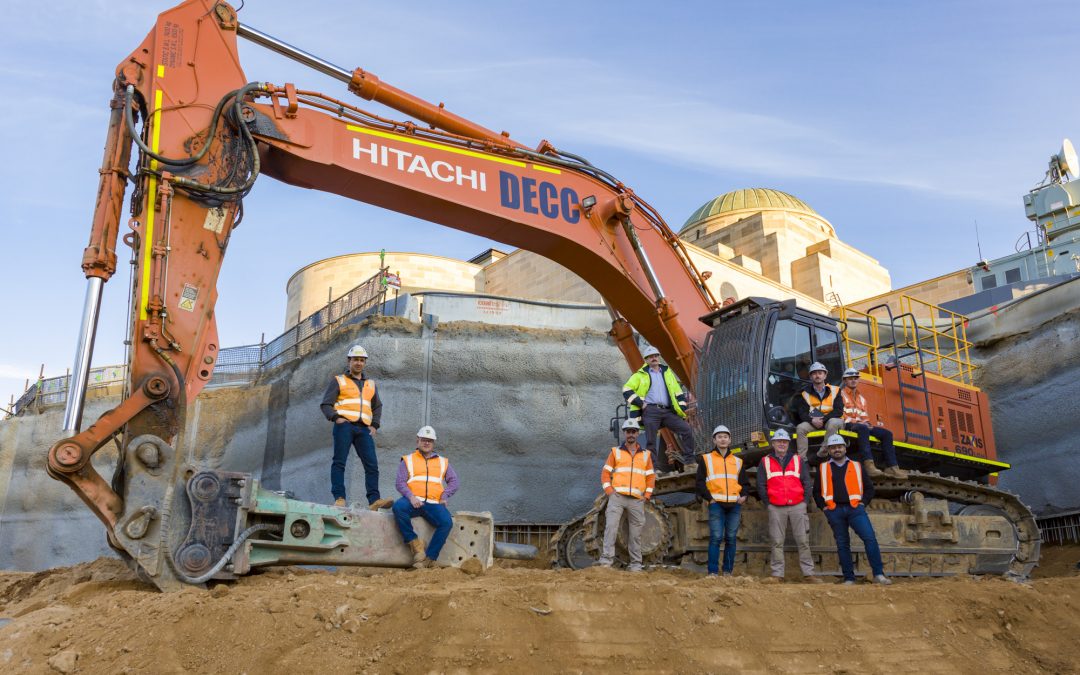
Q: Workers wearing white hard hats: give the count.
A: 9